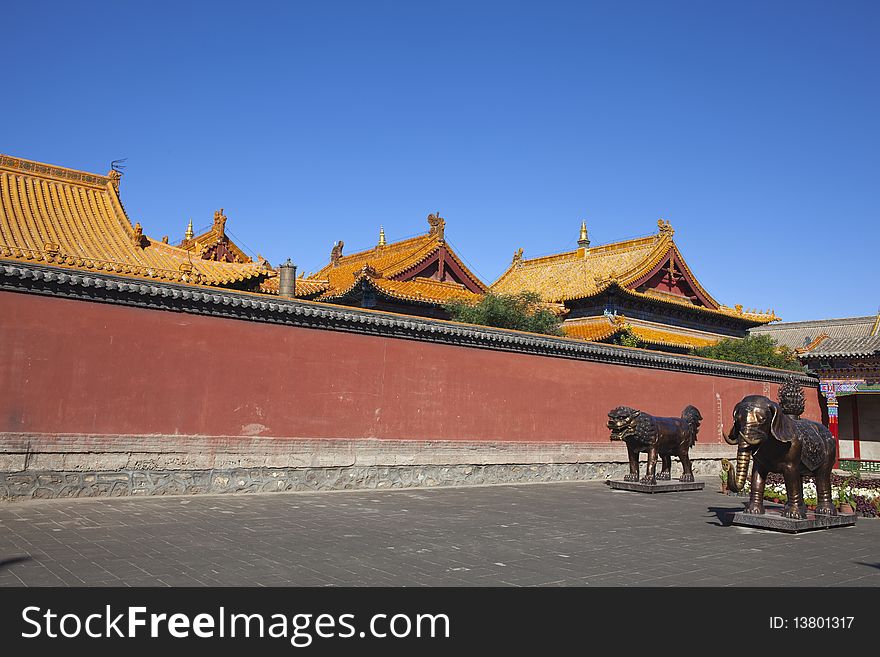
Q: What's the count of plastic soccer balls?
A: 0